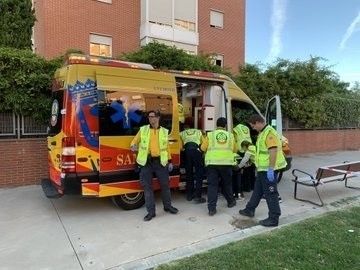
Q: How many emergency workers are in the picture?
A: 6